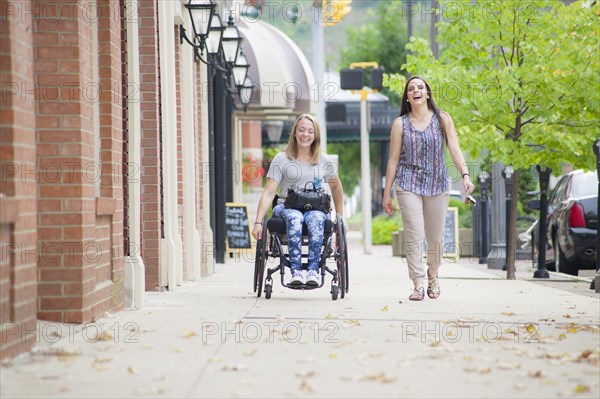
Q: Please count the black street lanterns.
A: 5